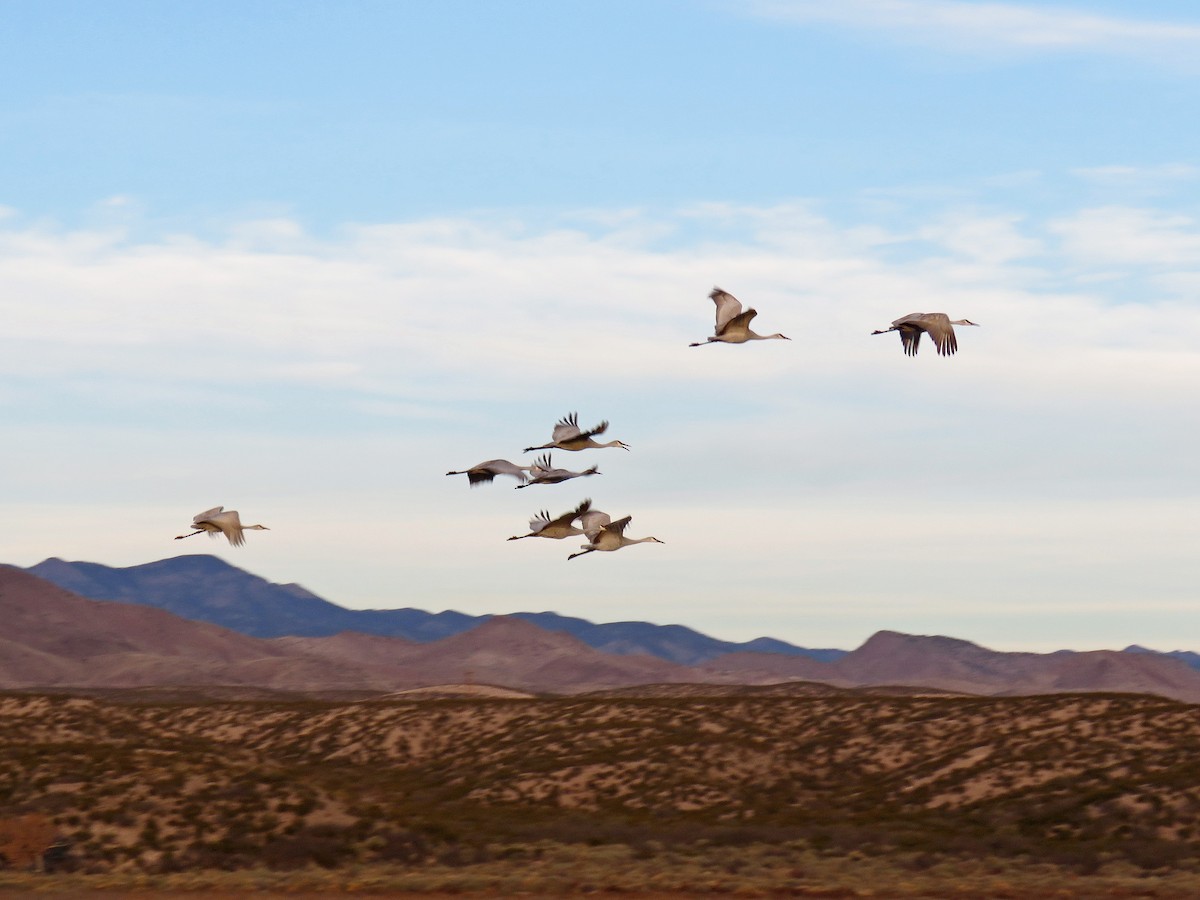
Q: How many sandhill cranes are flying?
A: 8